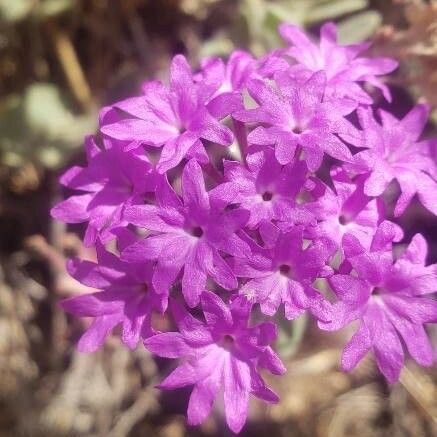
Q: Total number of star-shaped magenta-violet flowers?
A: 13